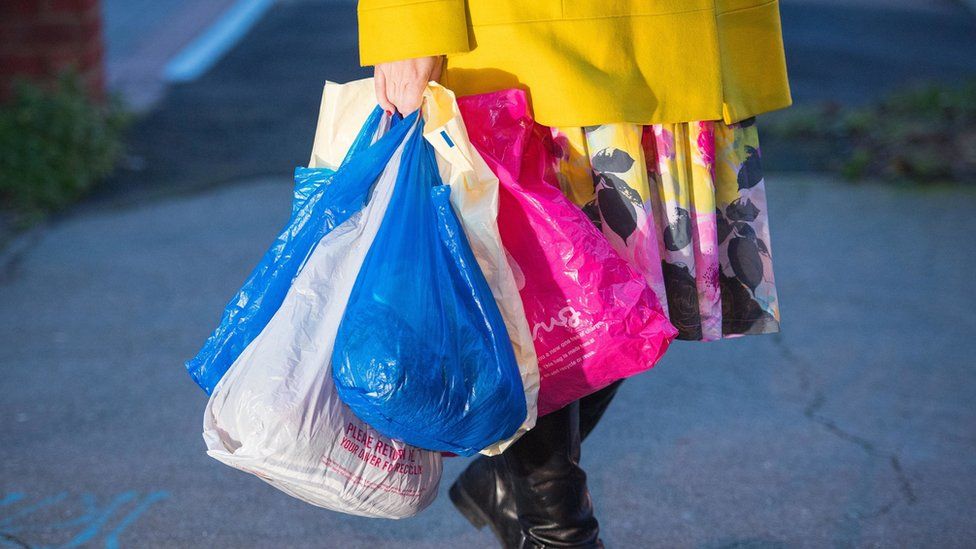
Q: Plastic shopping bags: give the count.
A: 5